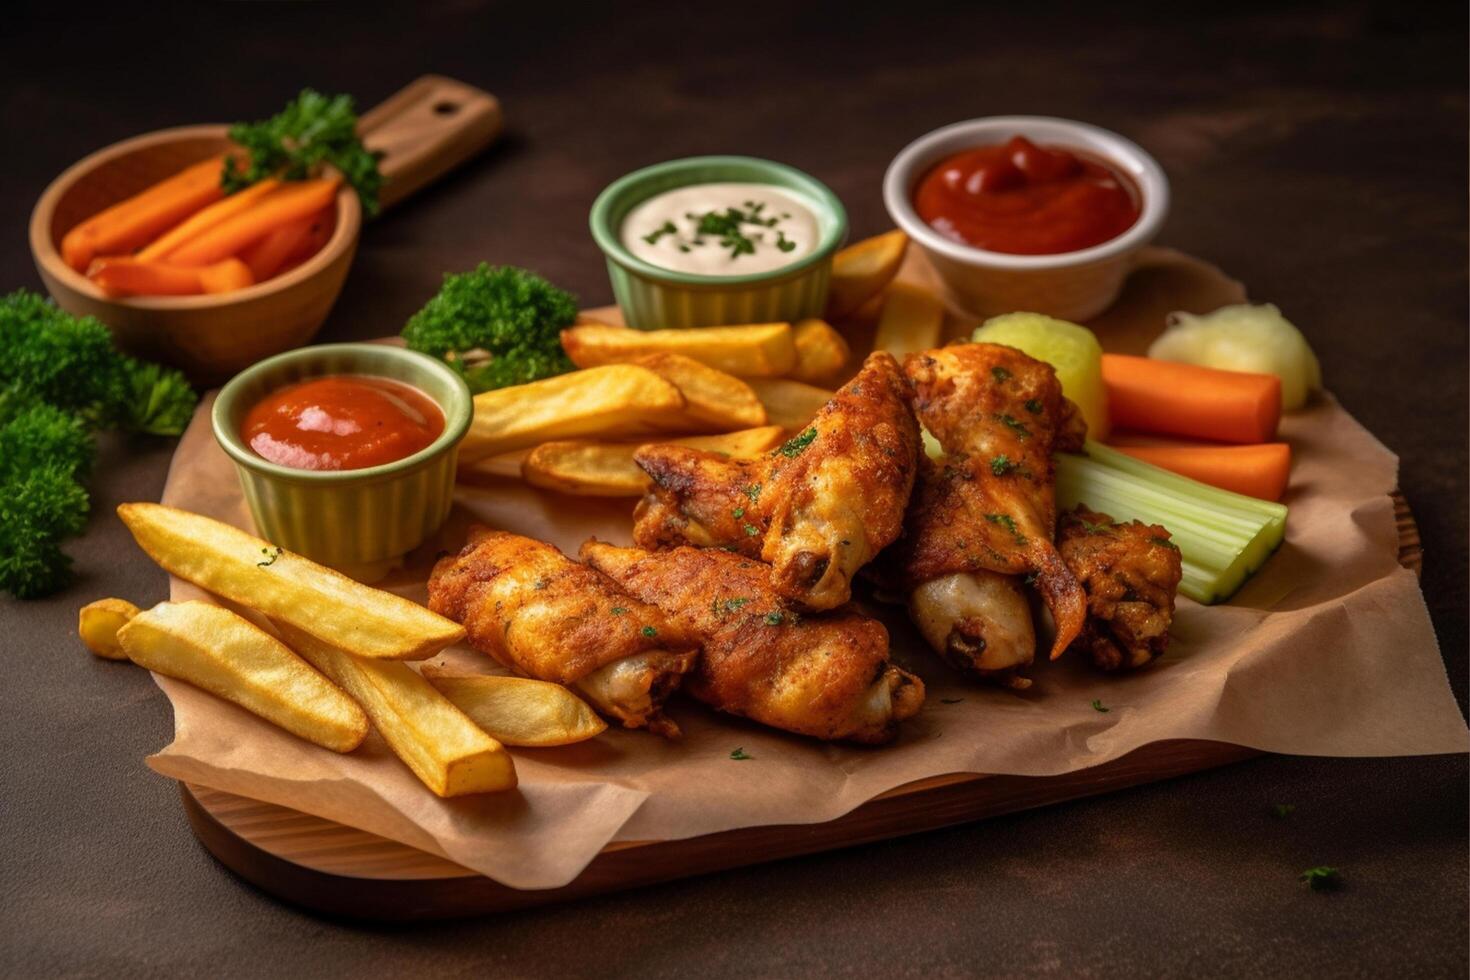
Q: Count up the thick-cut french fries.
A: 13